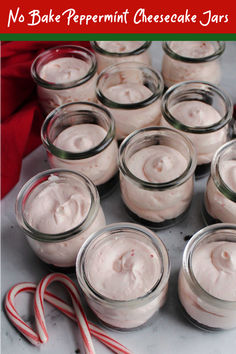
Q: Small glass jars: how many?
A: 11